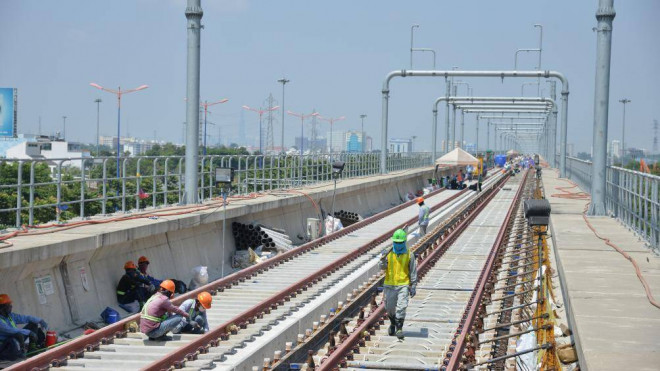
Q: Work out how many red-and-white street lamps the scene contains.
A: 5